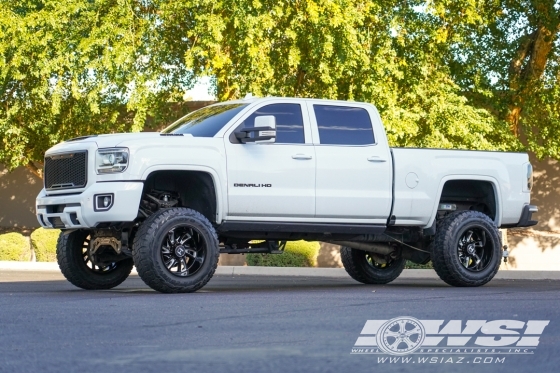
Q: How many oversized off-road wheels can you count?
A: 4